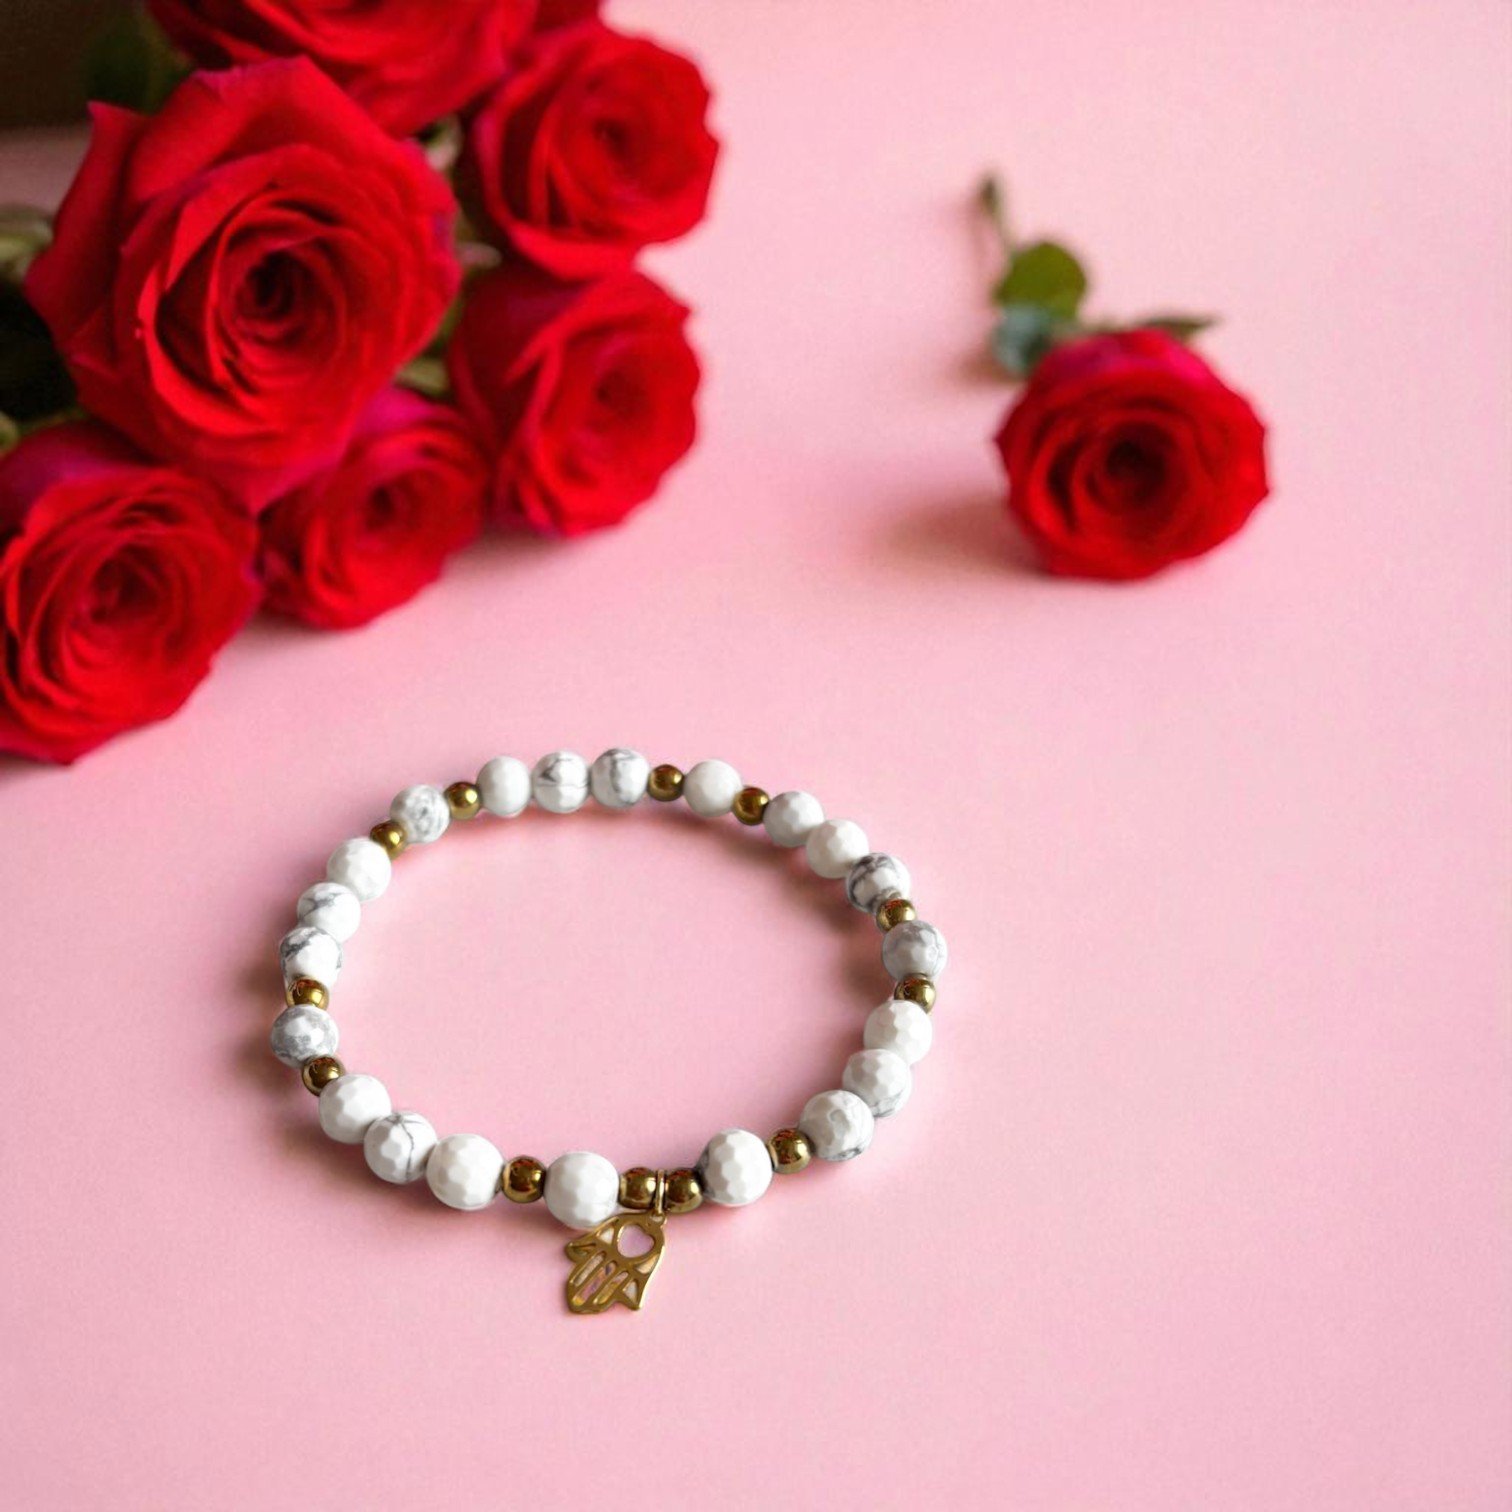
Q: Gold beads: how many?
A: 12